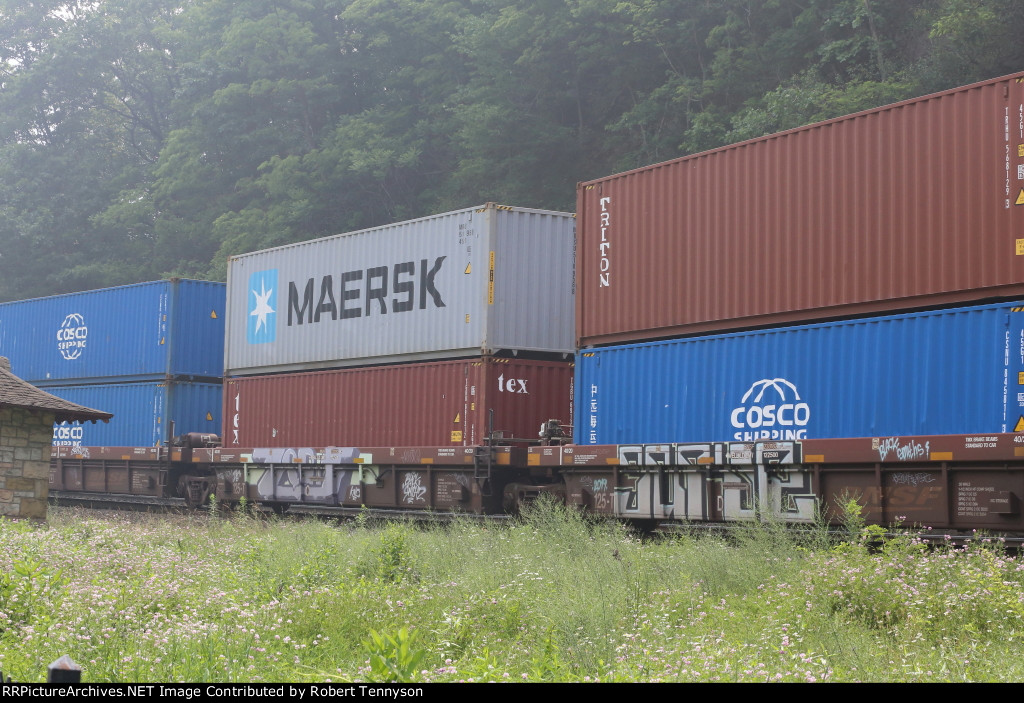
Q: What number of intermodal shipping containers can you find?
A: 6